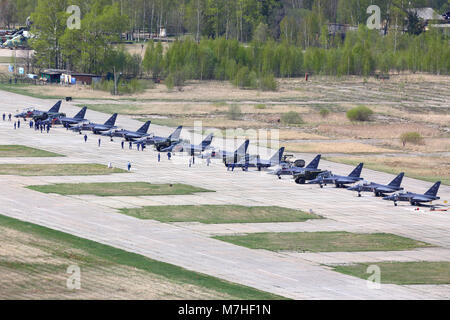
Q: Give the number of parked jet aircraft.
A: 12